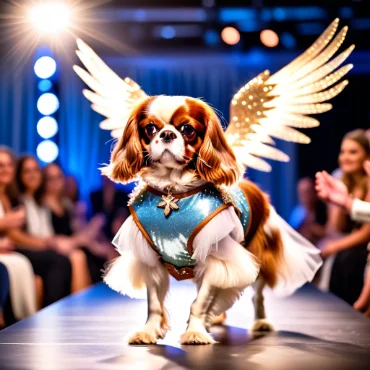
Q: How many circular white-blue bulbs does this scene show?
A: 4